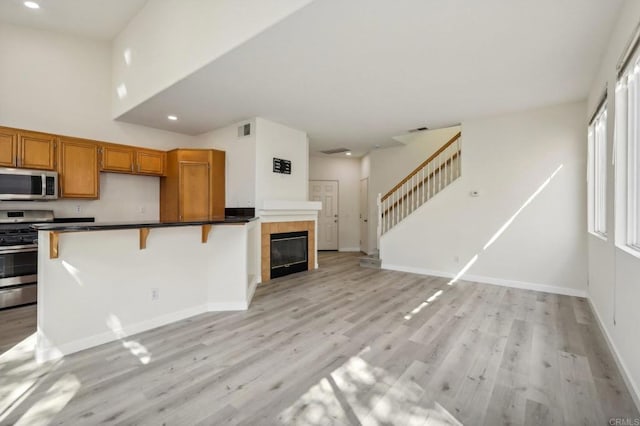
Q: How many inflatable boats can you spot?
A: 0